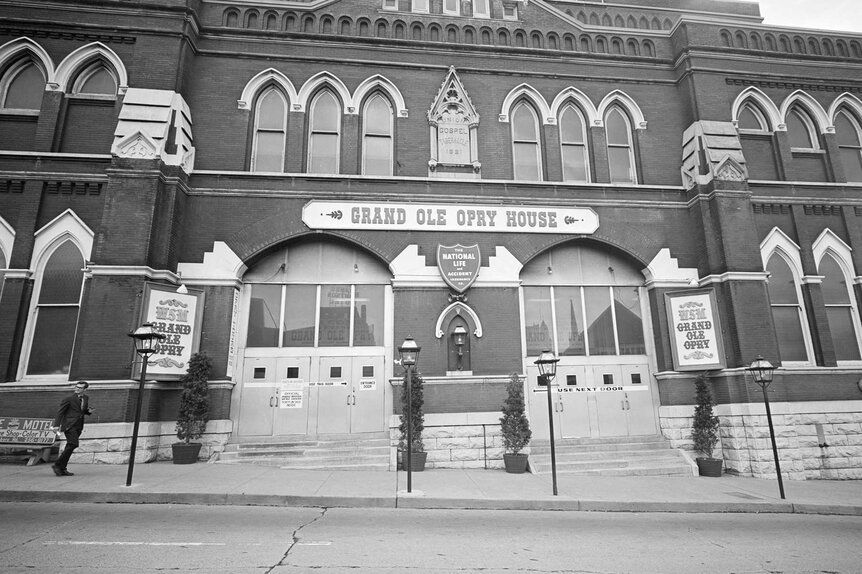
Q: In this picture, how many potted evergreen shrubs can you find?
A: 4